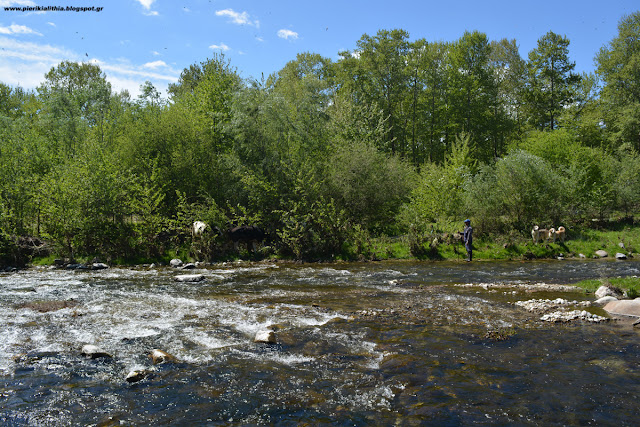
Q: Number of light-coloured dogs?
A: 2